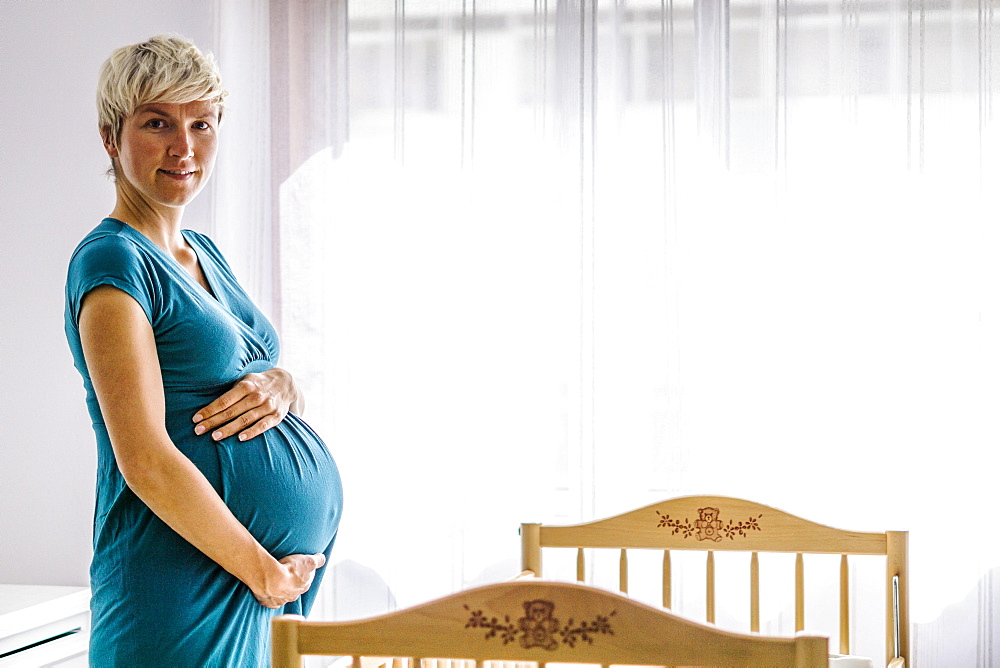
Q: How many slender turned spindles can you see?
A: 7